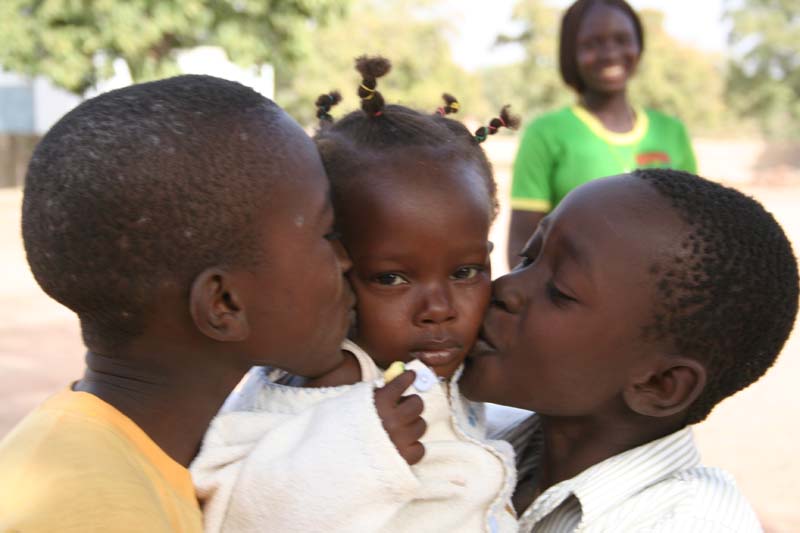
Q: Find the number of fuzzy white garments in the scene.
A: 1